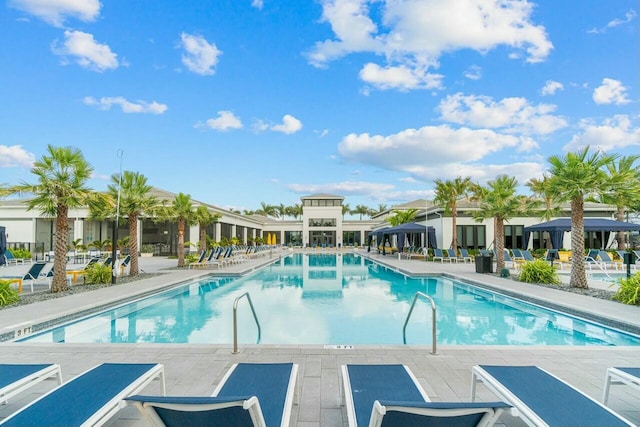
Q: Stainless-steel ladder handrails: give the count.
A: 2